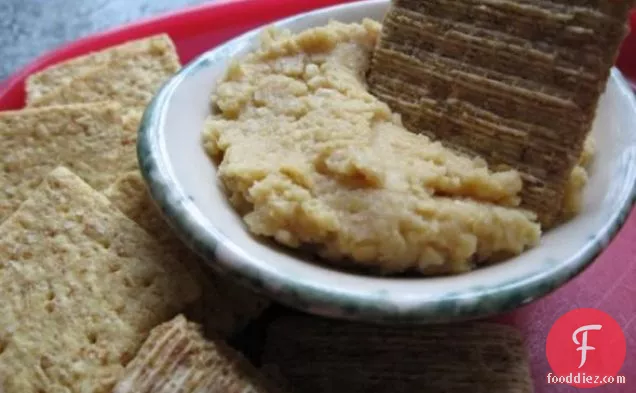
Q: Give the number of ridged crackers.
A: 3